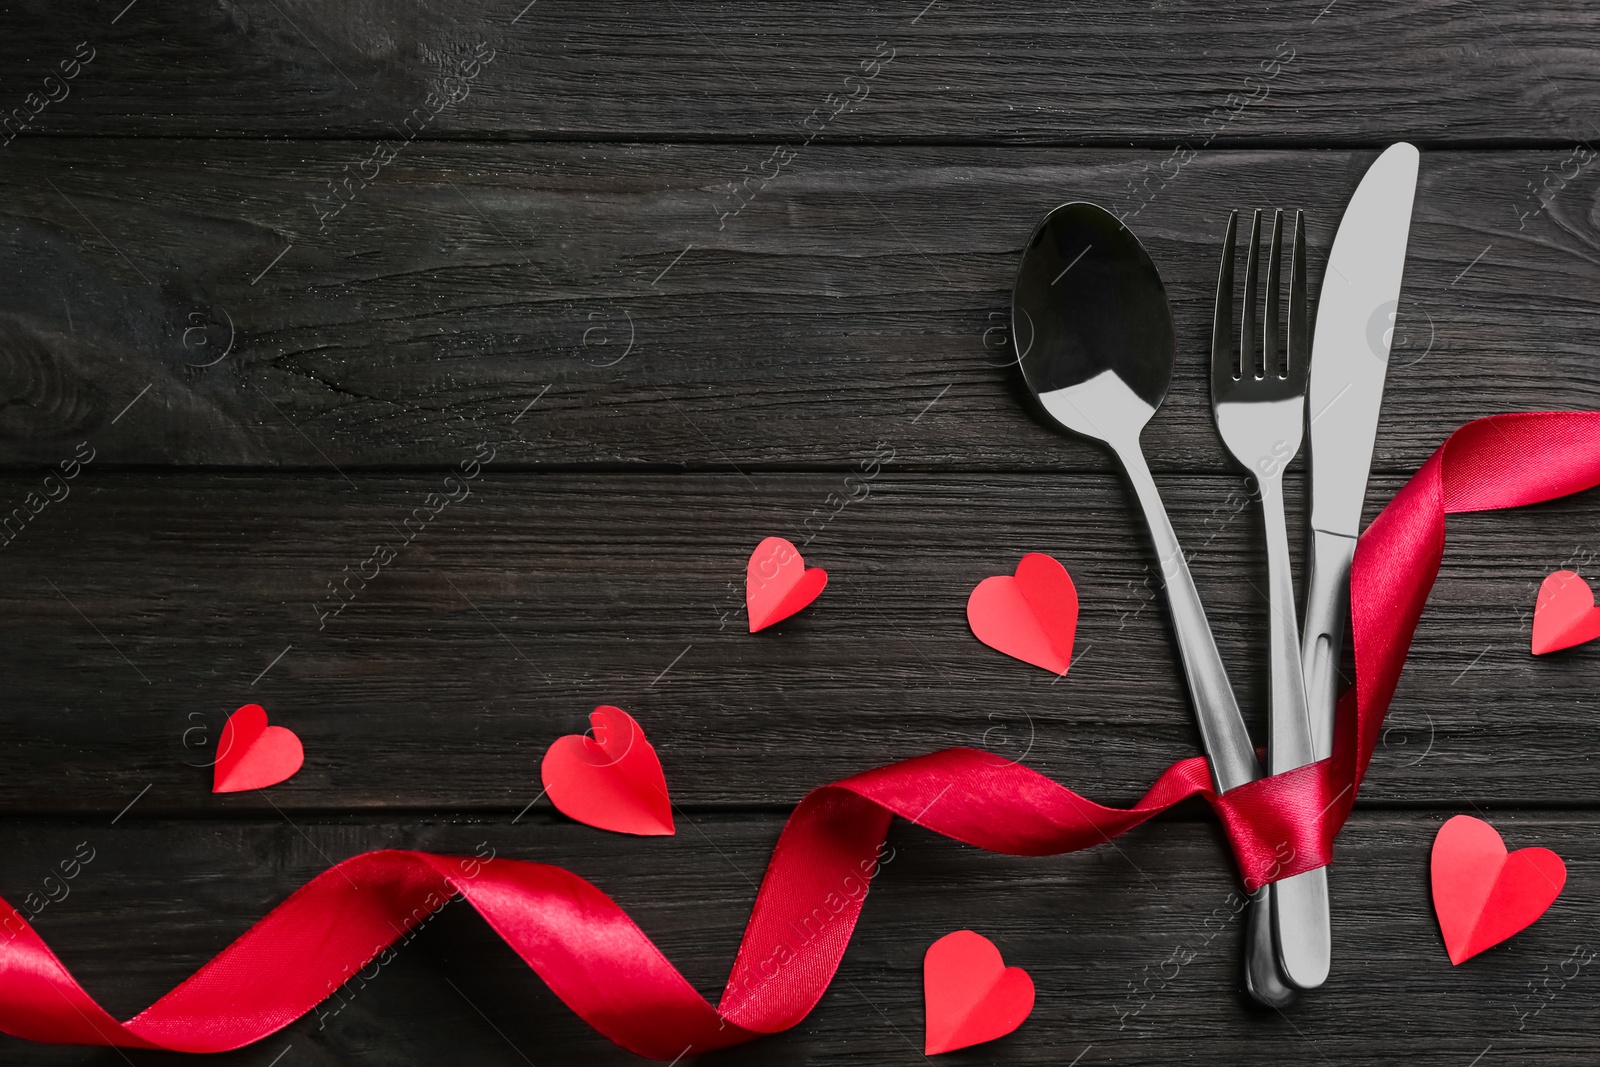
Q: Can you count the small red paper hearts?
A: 7